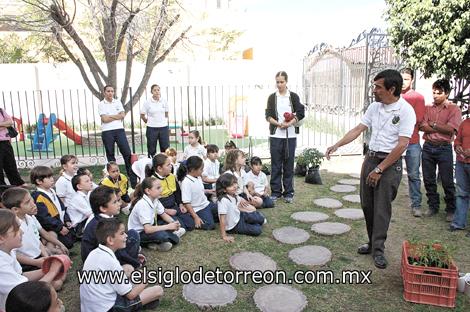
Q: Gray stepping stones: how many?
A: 13